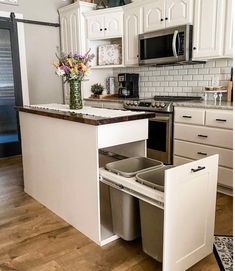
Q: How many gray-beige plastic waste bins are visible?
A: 2